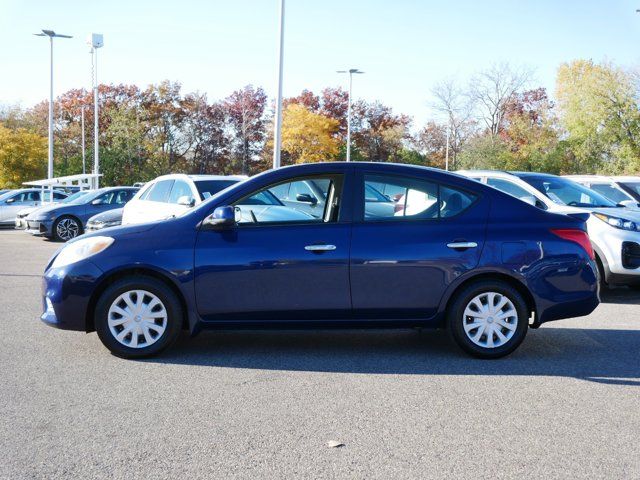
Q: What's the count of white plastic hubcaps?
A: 2